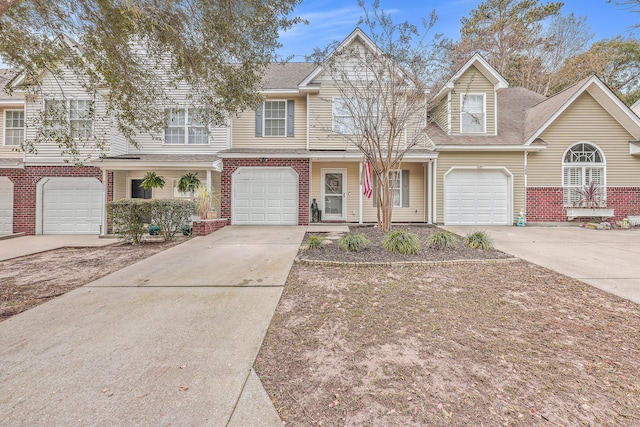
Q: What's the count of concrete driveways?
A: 3